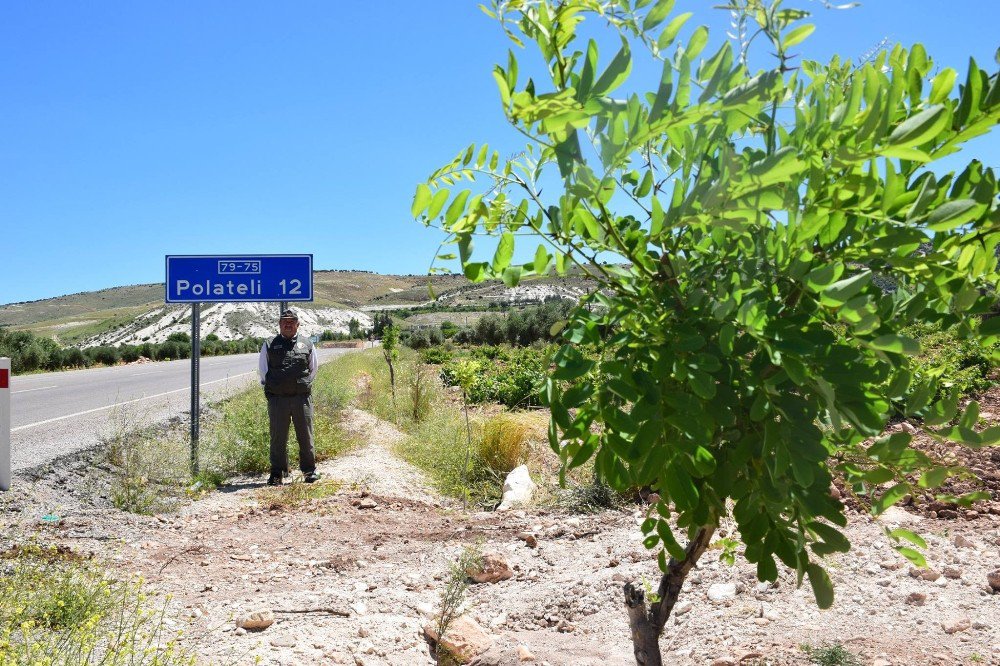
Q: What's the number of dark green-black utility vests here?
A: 1